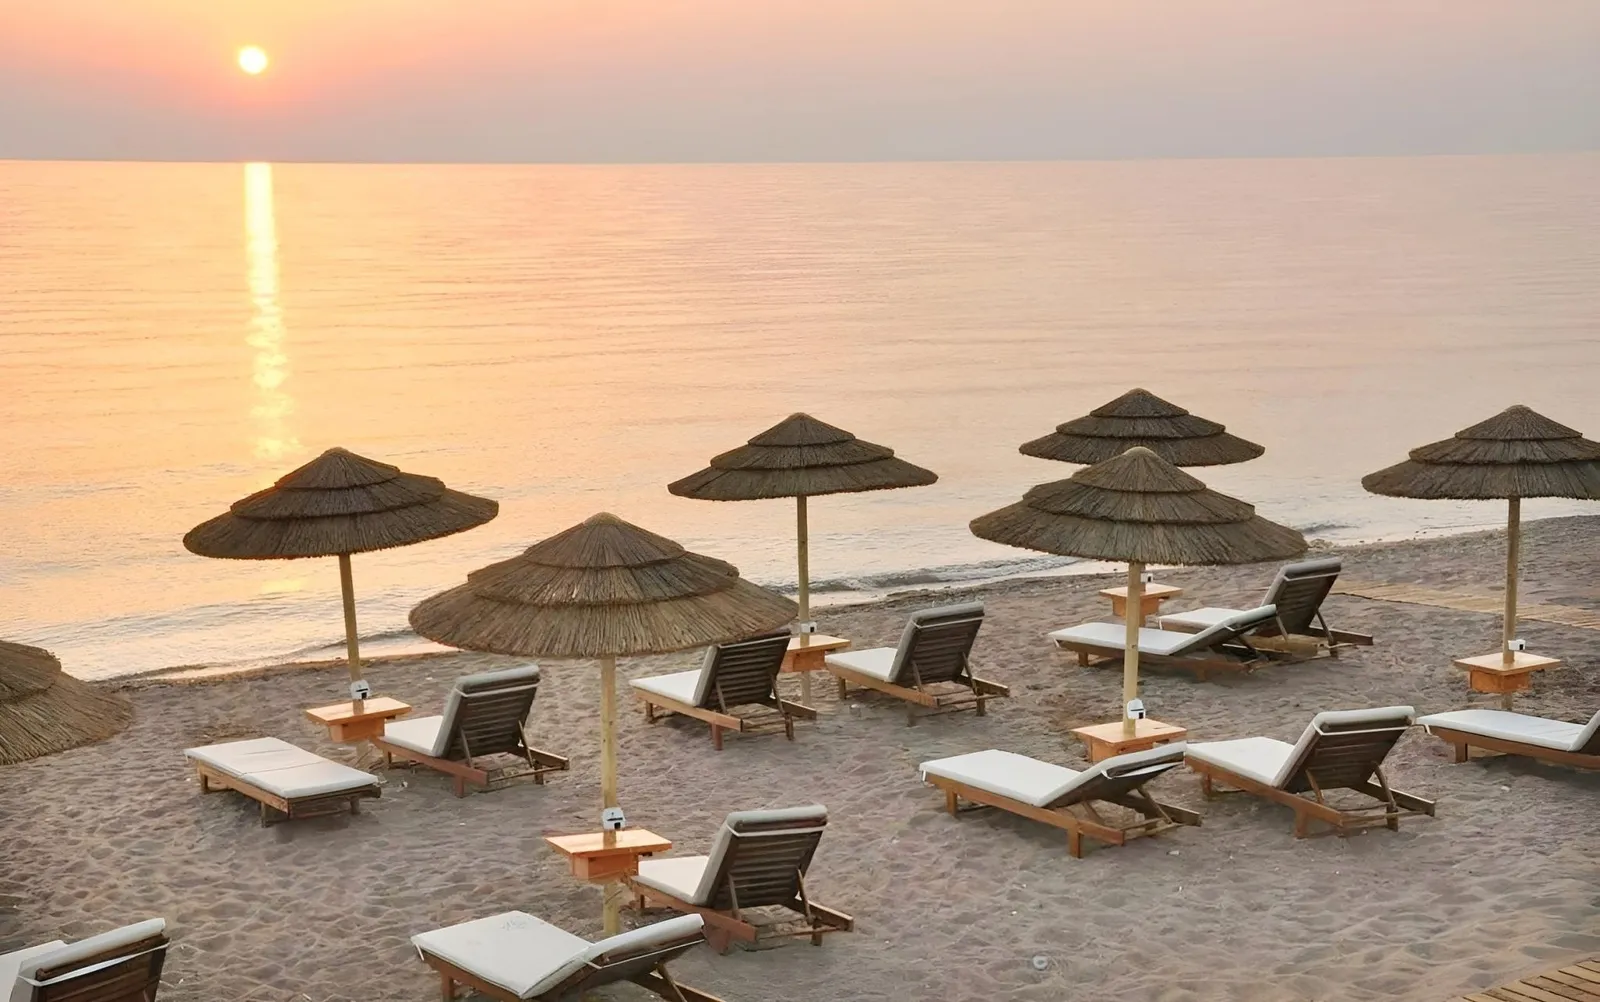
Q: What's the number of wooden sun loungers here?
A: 12